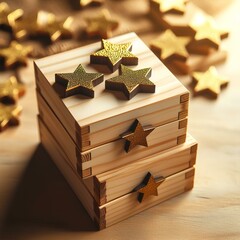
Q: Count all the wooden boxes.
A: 2